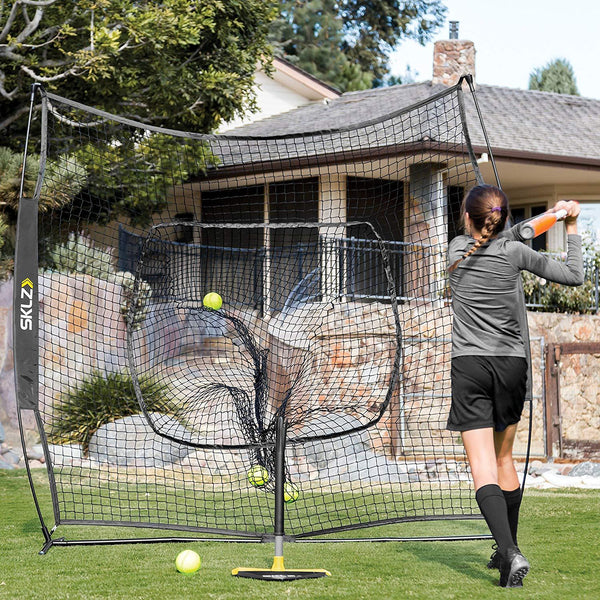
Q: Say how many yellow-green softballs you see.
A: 4